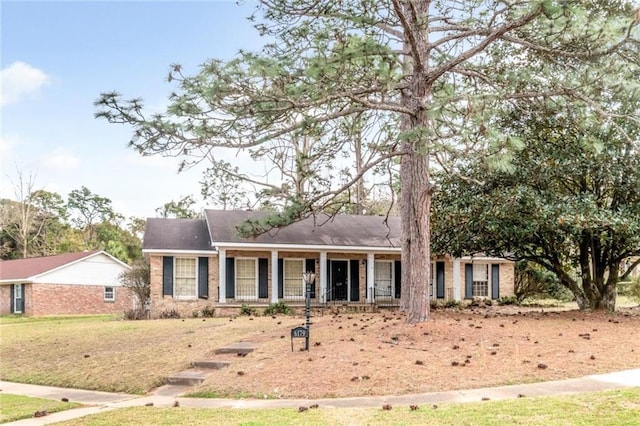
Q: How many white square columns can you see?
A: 5